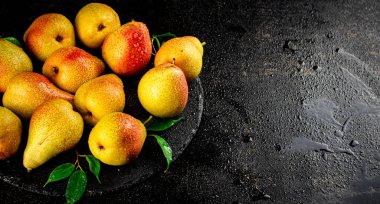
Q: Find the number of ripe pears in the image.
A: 12